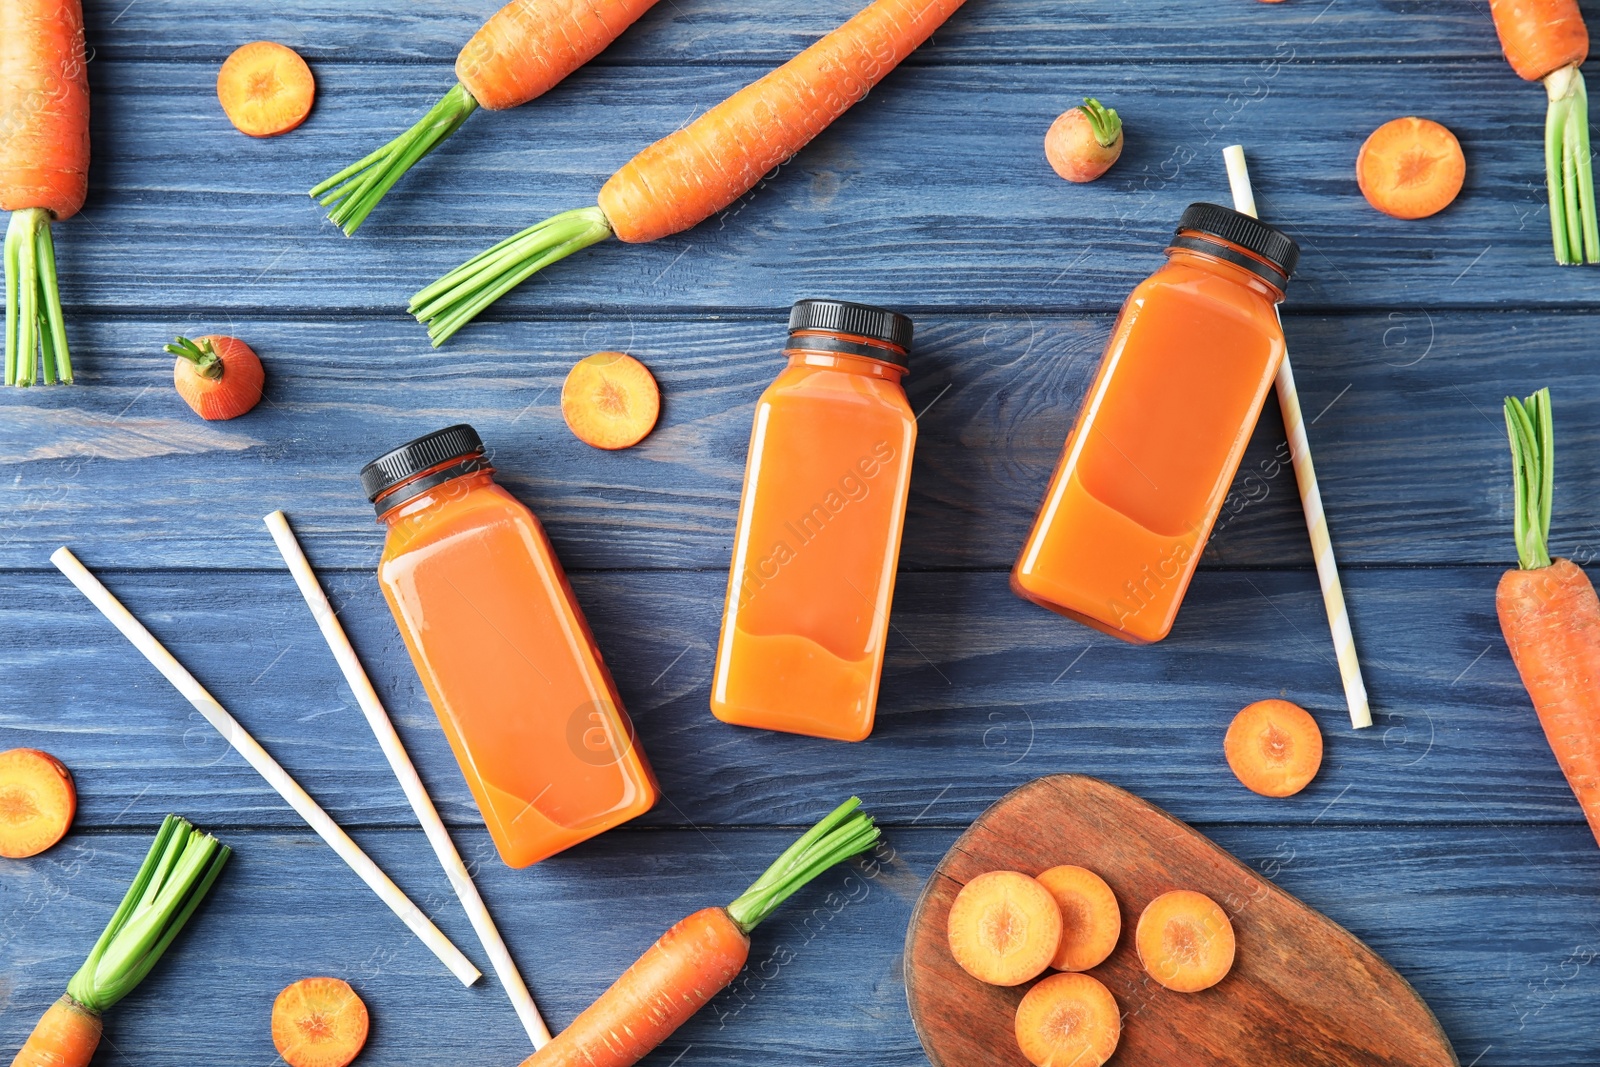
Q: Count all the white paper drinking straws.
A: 3